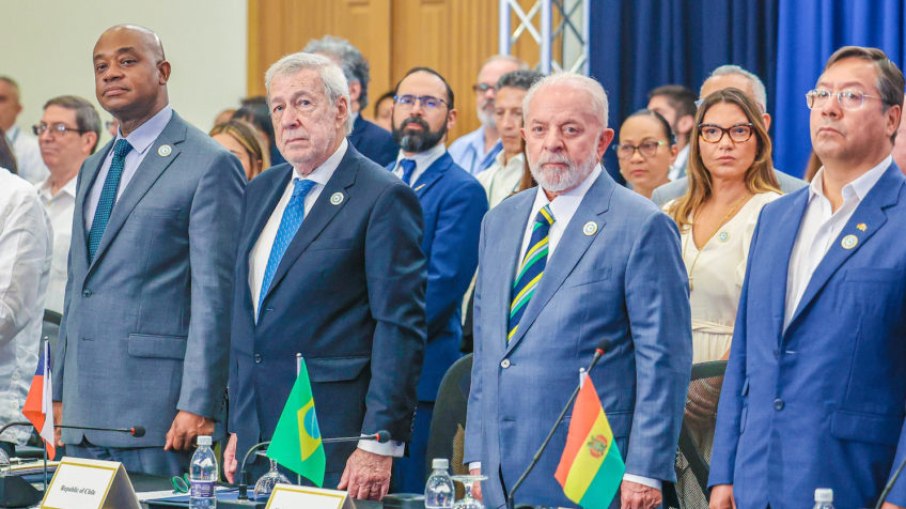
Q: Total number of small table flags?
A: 3